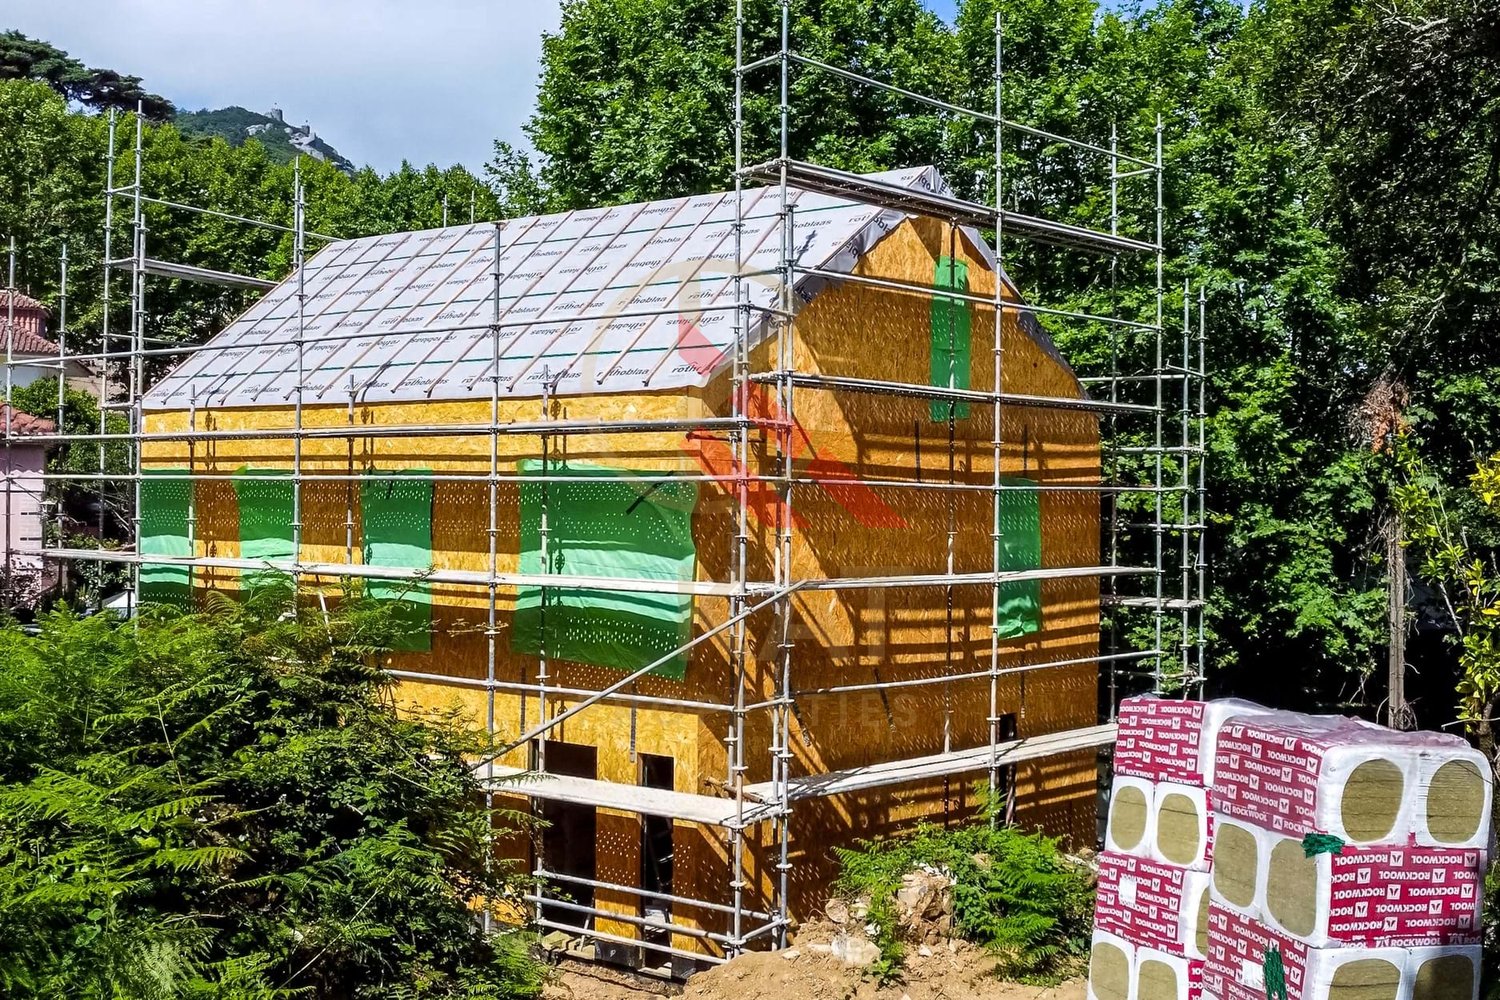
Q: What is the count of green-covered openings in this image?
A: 6